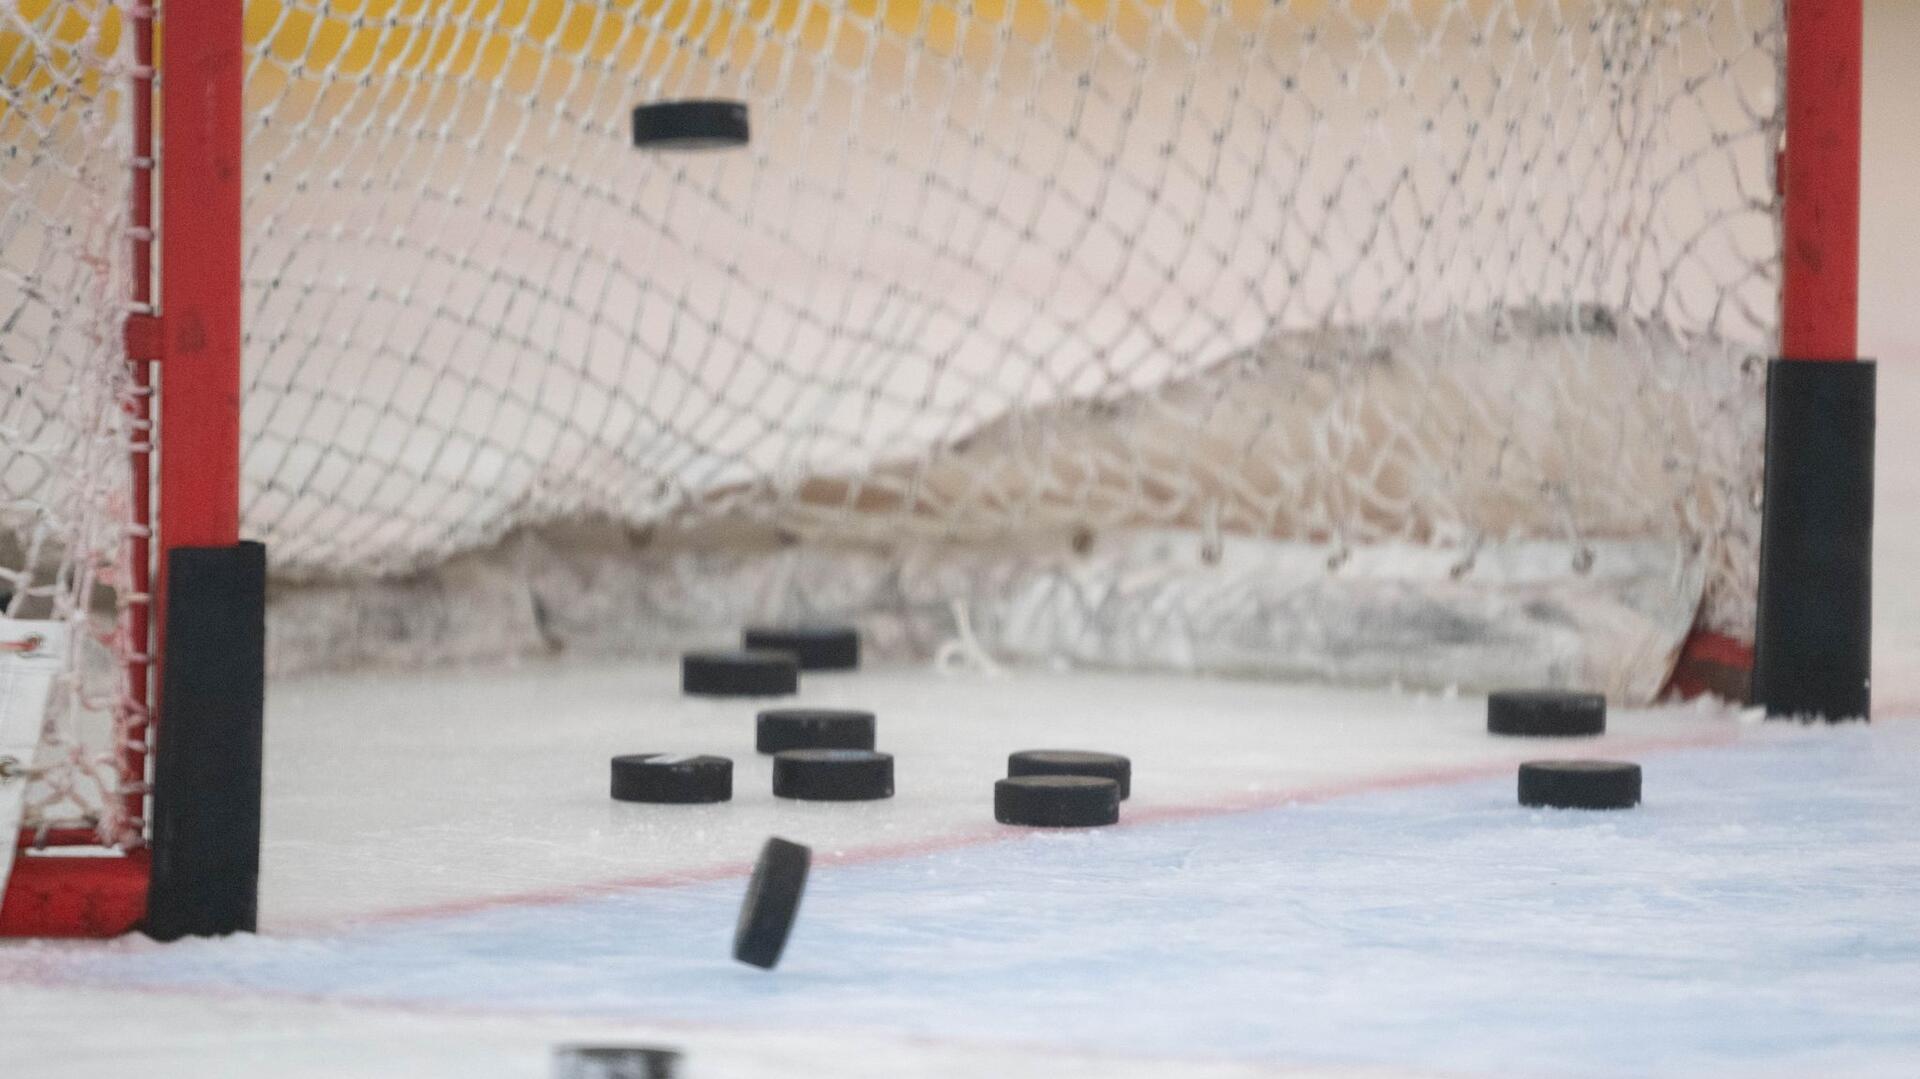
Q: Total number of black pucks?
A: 12